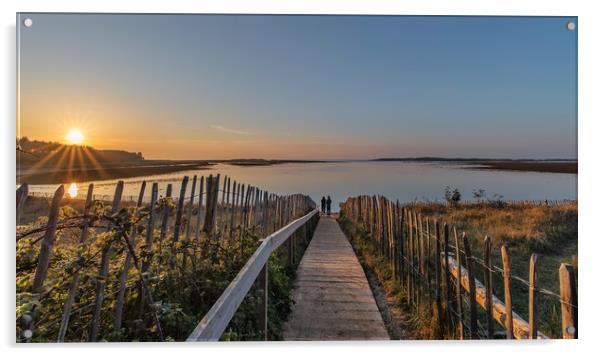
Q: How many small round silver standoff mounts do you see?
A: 4